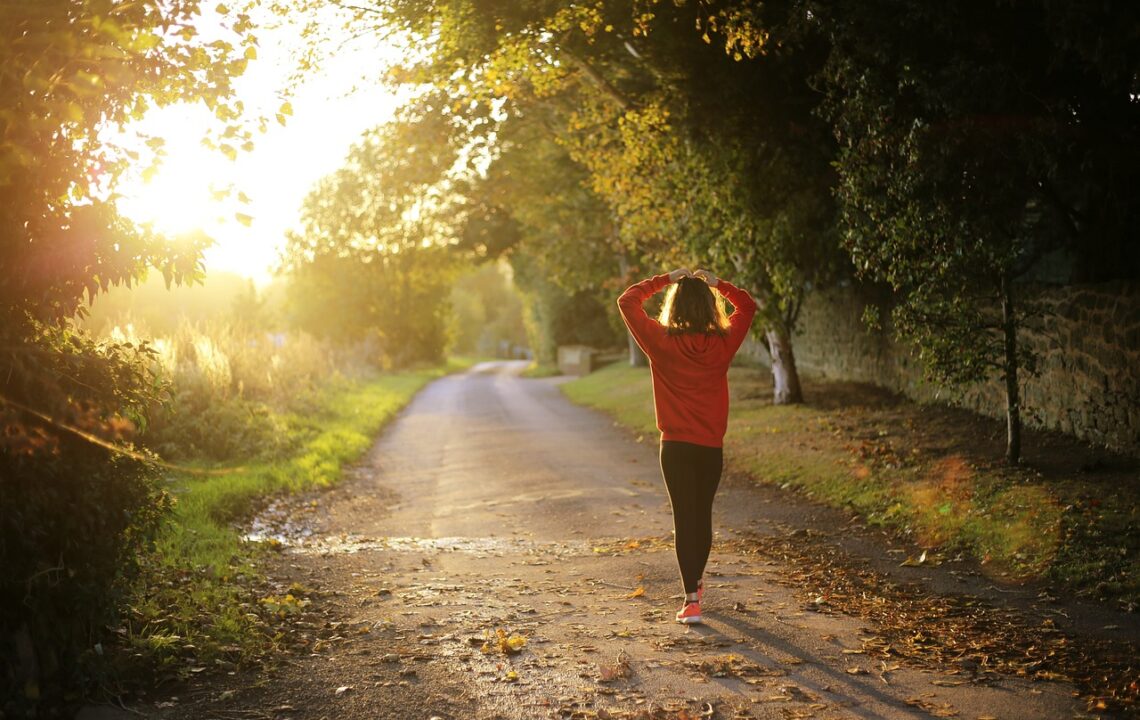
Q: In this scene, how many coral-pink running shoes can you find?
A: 2